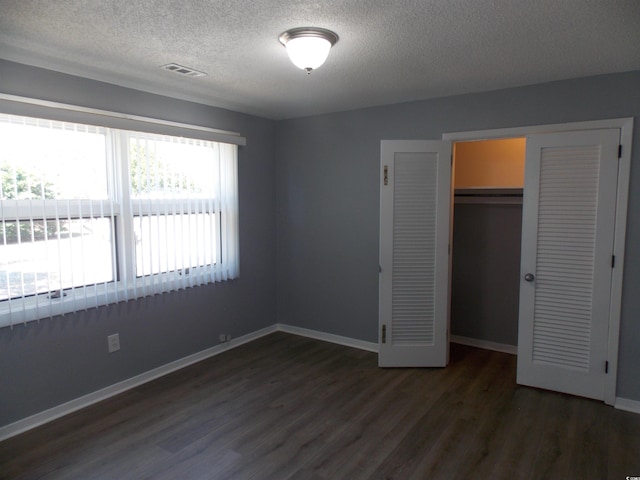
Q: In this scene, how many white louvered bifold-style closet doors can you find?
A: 2